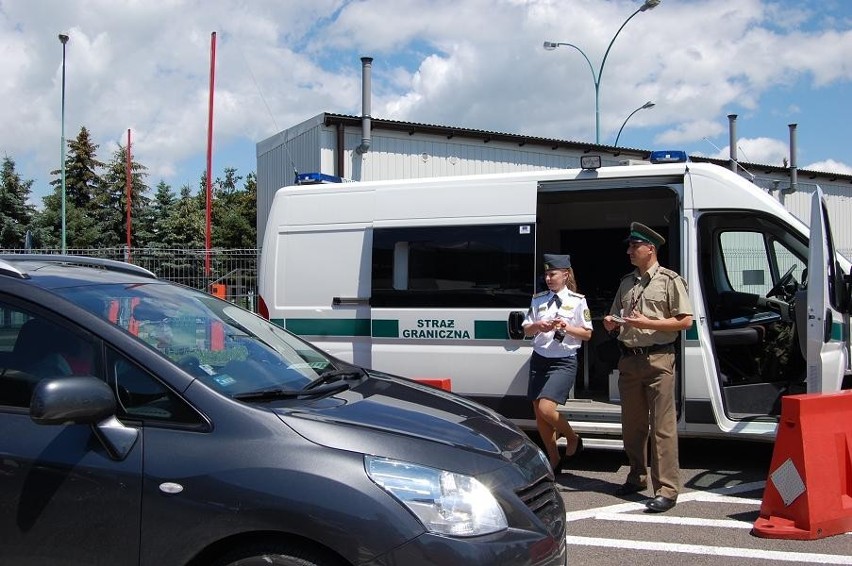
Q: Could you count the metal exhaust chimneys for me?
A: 3